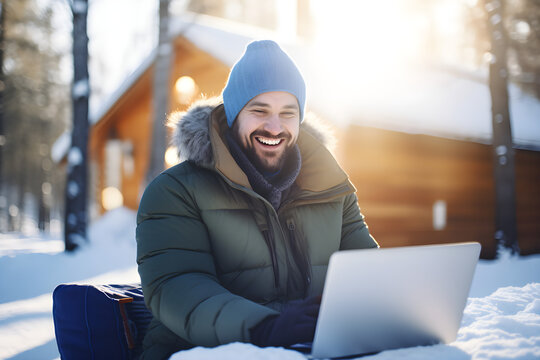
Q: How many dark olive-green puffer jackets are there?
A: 1